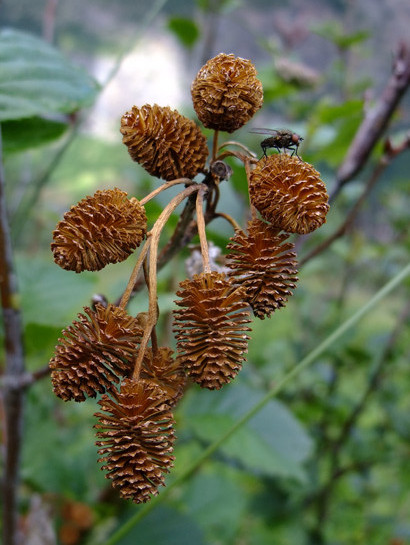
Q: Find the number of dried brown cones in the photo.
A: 9